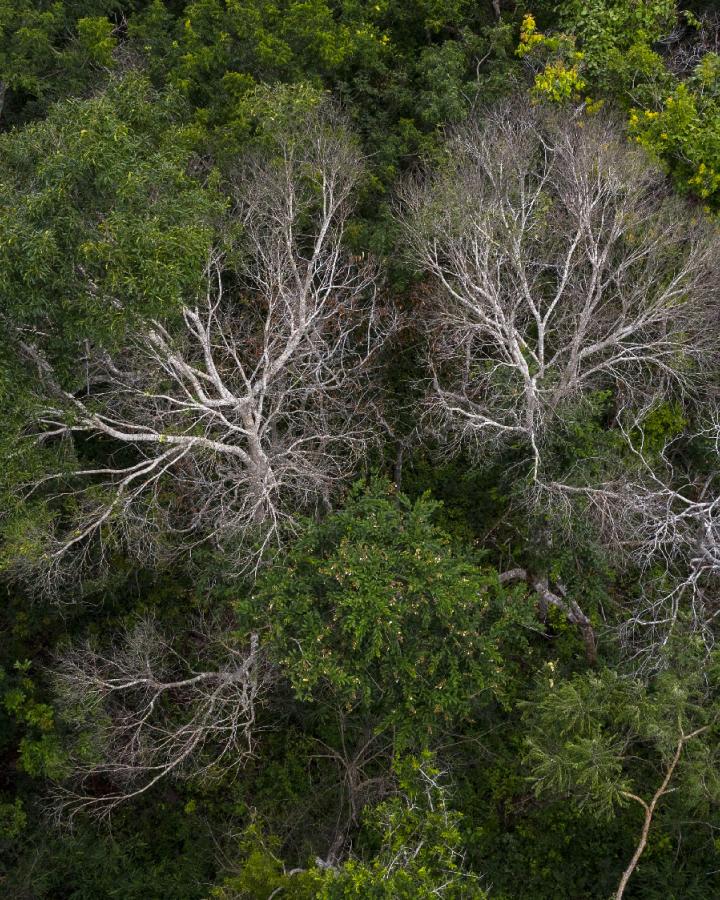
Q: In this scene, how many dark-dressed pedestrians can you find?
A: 0